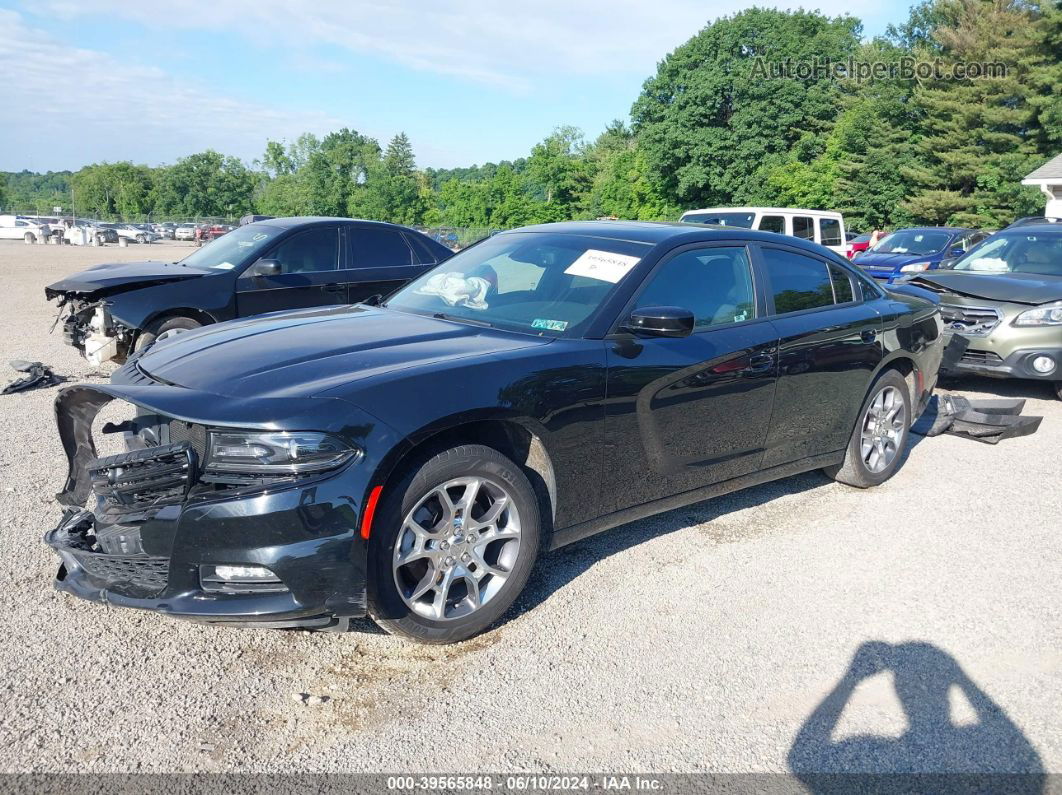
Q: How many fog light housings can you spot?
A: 2